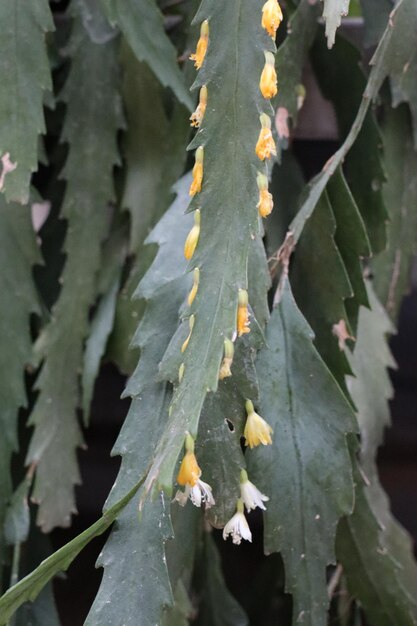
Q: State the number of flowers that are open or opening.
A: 4